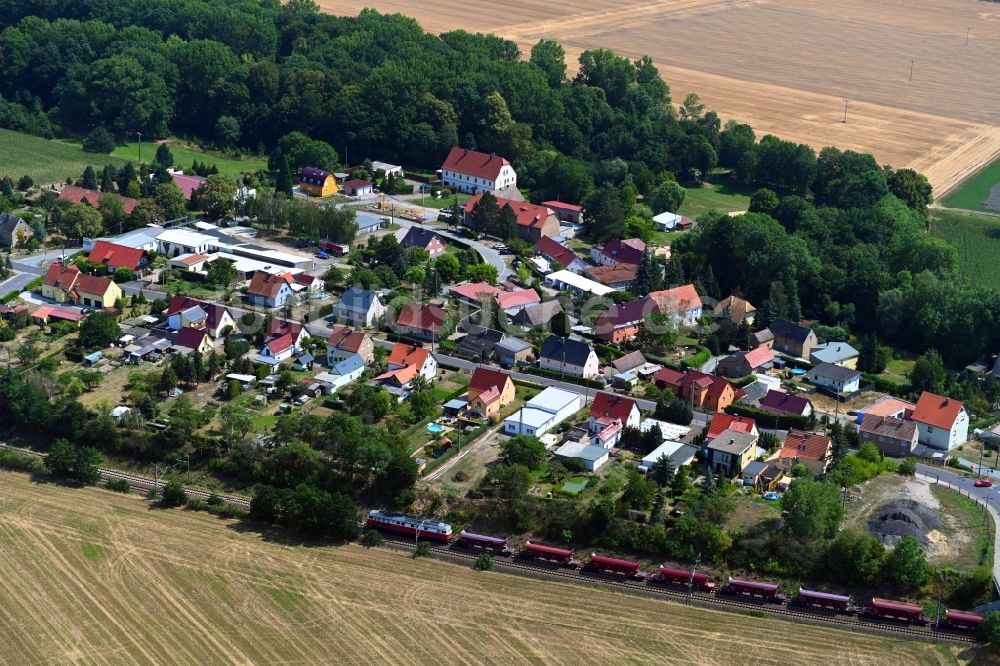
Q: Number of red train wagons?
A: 8